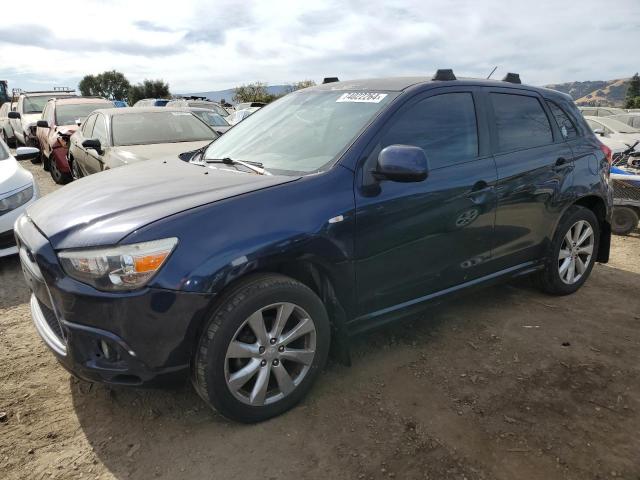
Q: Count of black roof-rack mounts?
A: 3